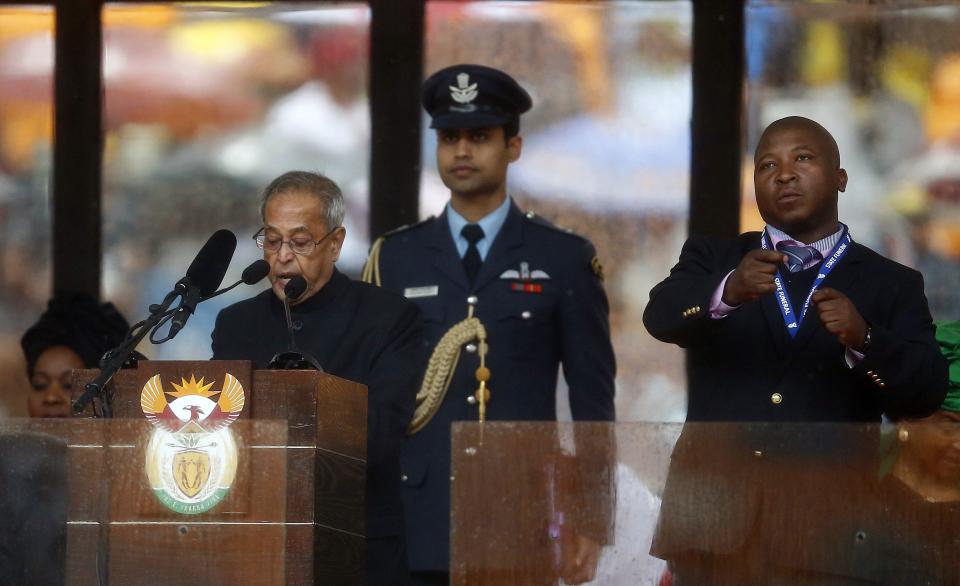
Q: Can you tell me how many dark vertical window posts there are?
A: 3